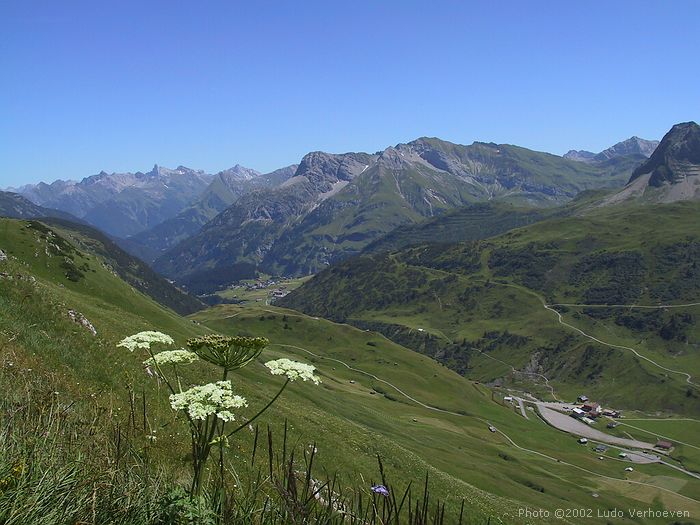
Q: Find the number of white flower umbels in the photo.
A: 4